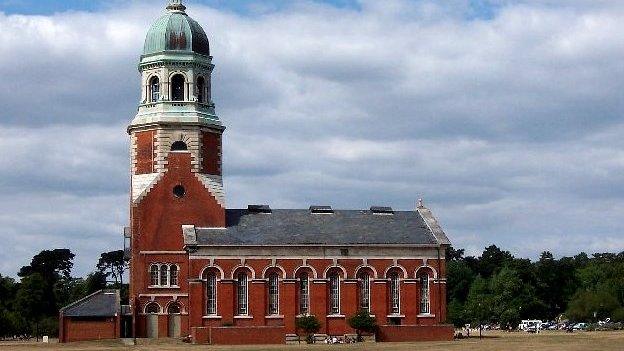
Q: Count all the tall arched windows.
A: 8